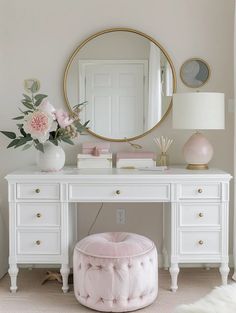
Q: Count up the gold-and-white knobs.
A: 7